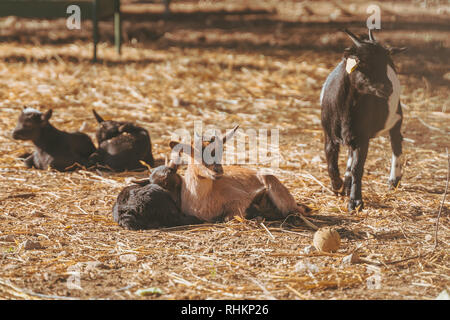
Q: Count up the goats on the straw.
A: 5